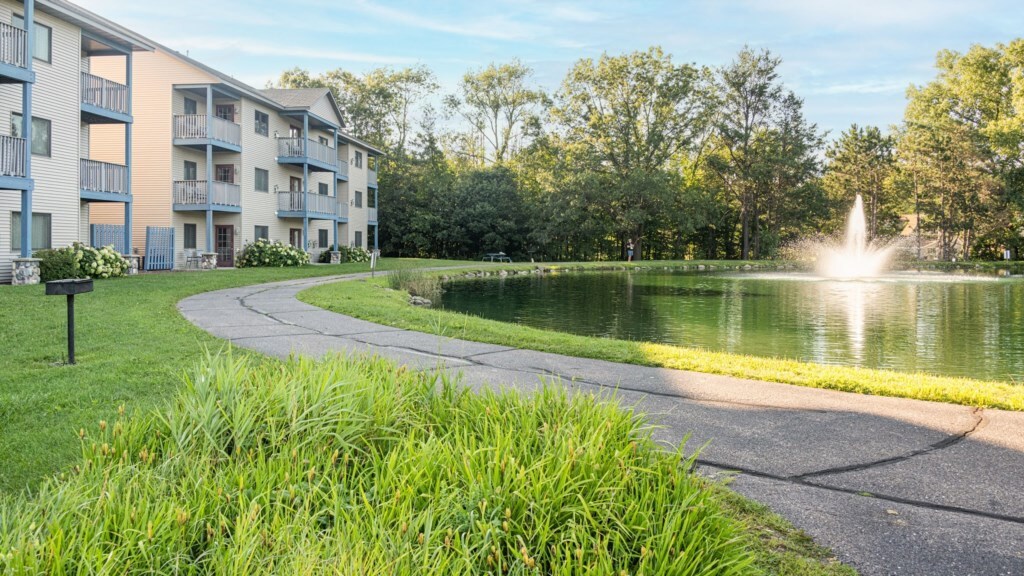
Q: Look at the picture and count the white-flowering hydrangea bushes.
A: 3